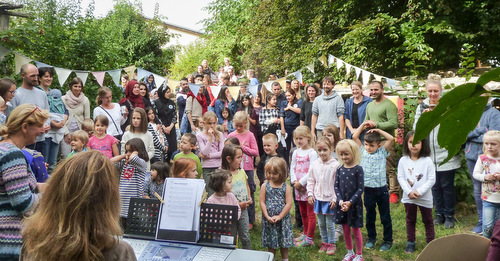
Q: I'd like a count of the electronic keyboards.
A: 1